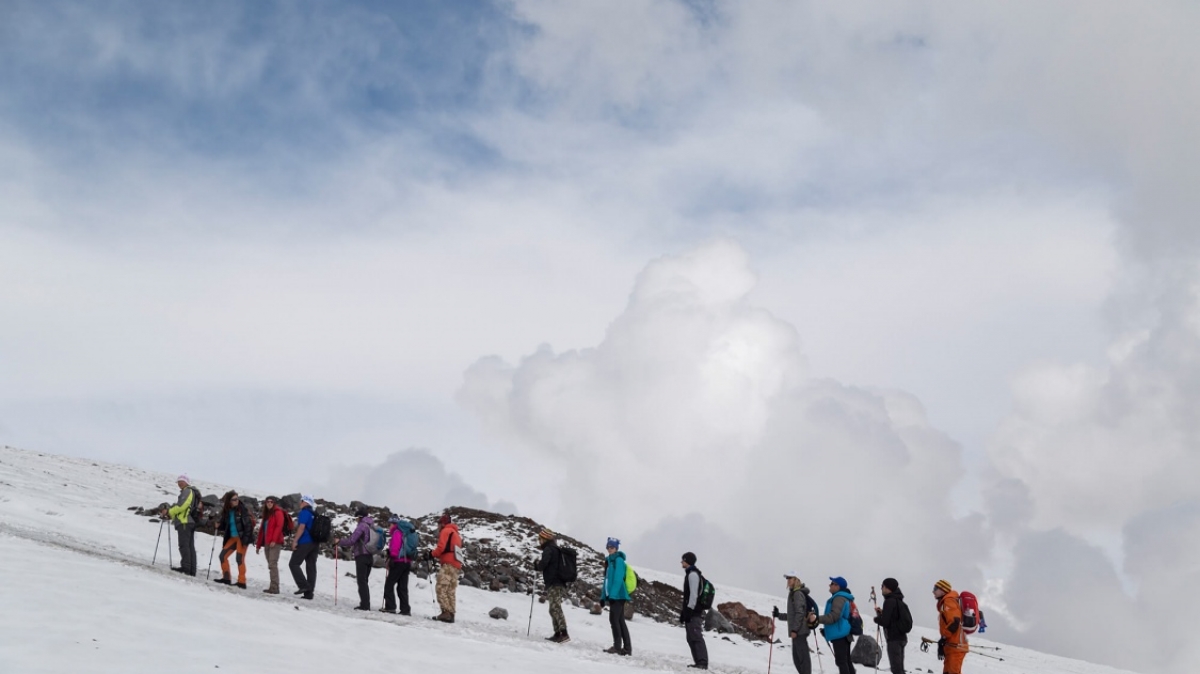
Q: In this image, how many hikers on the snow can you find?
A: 14